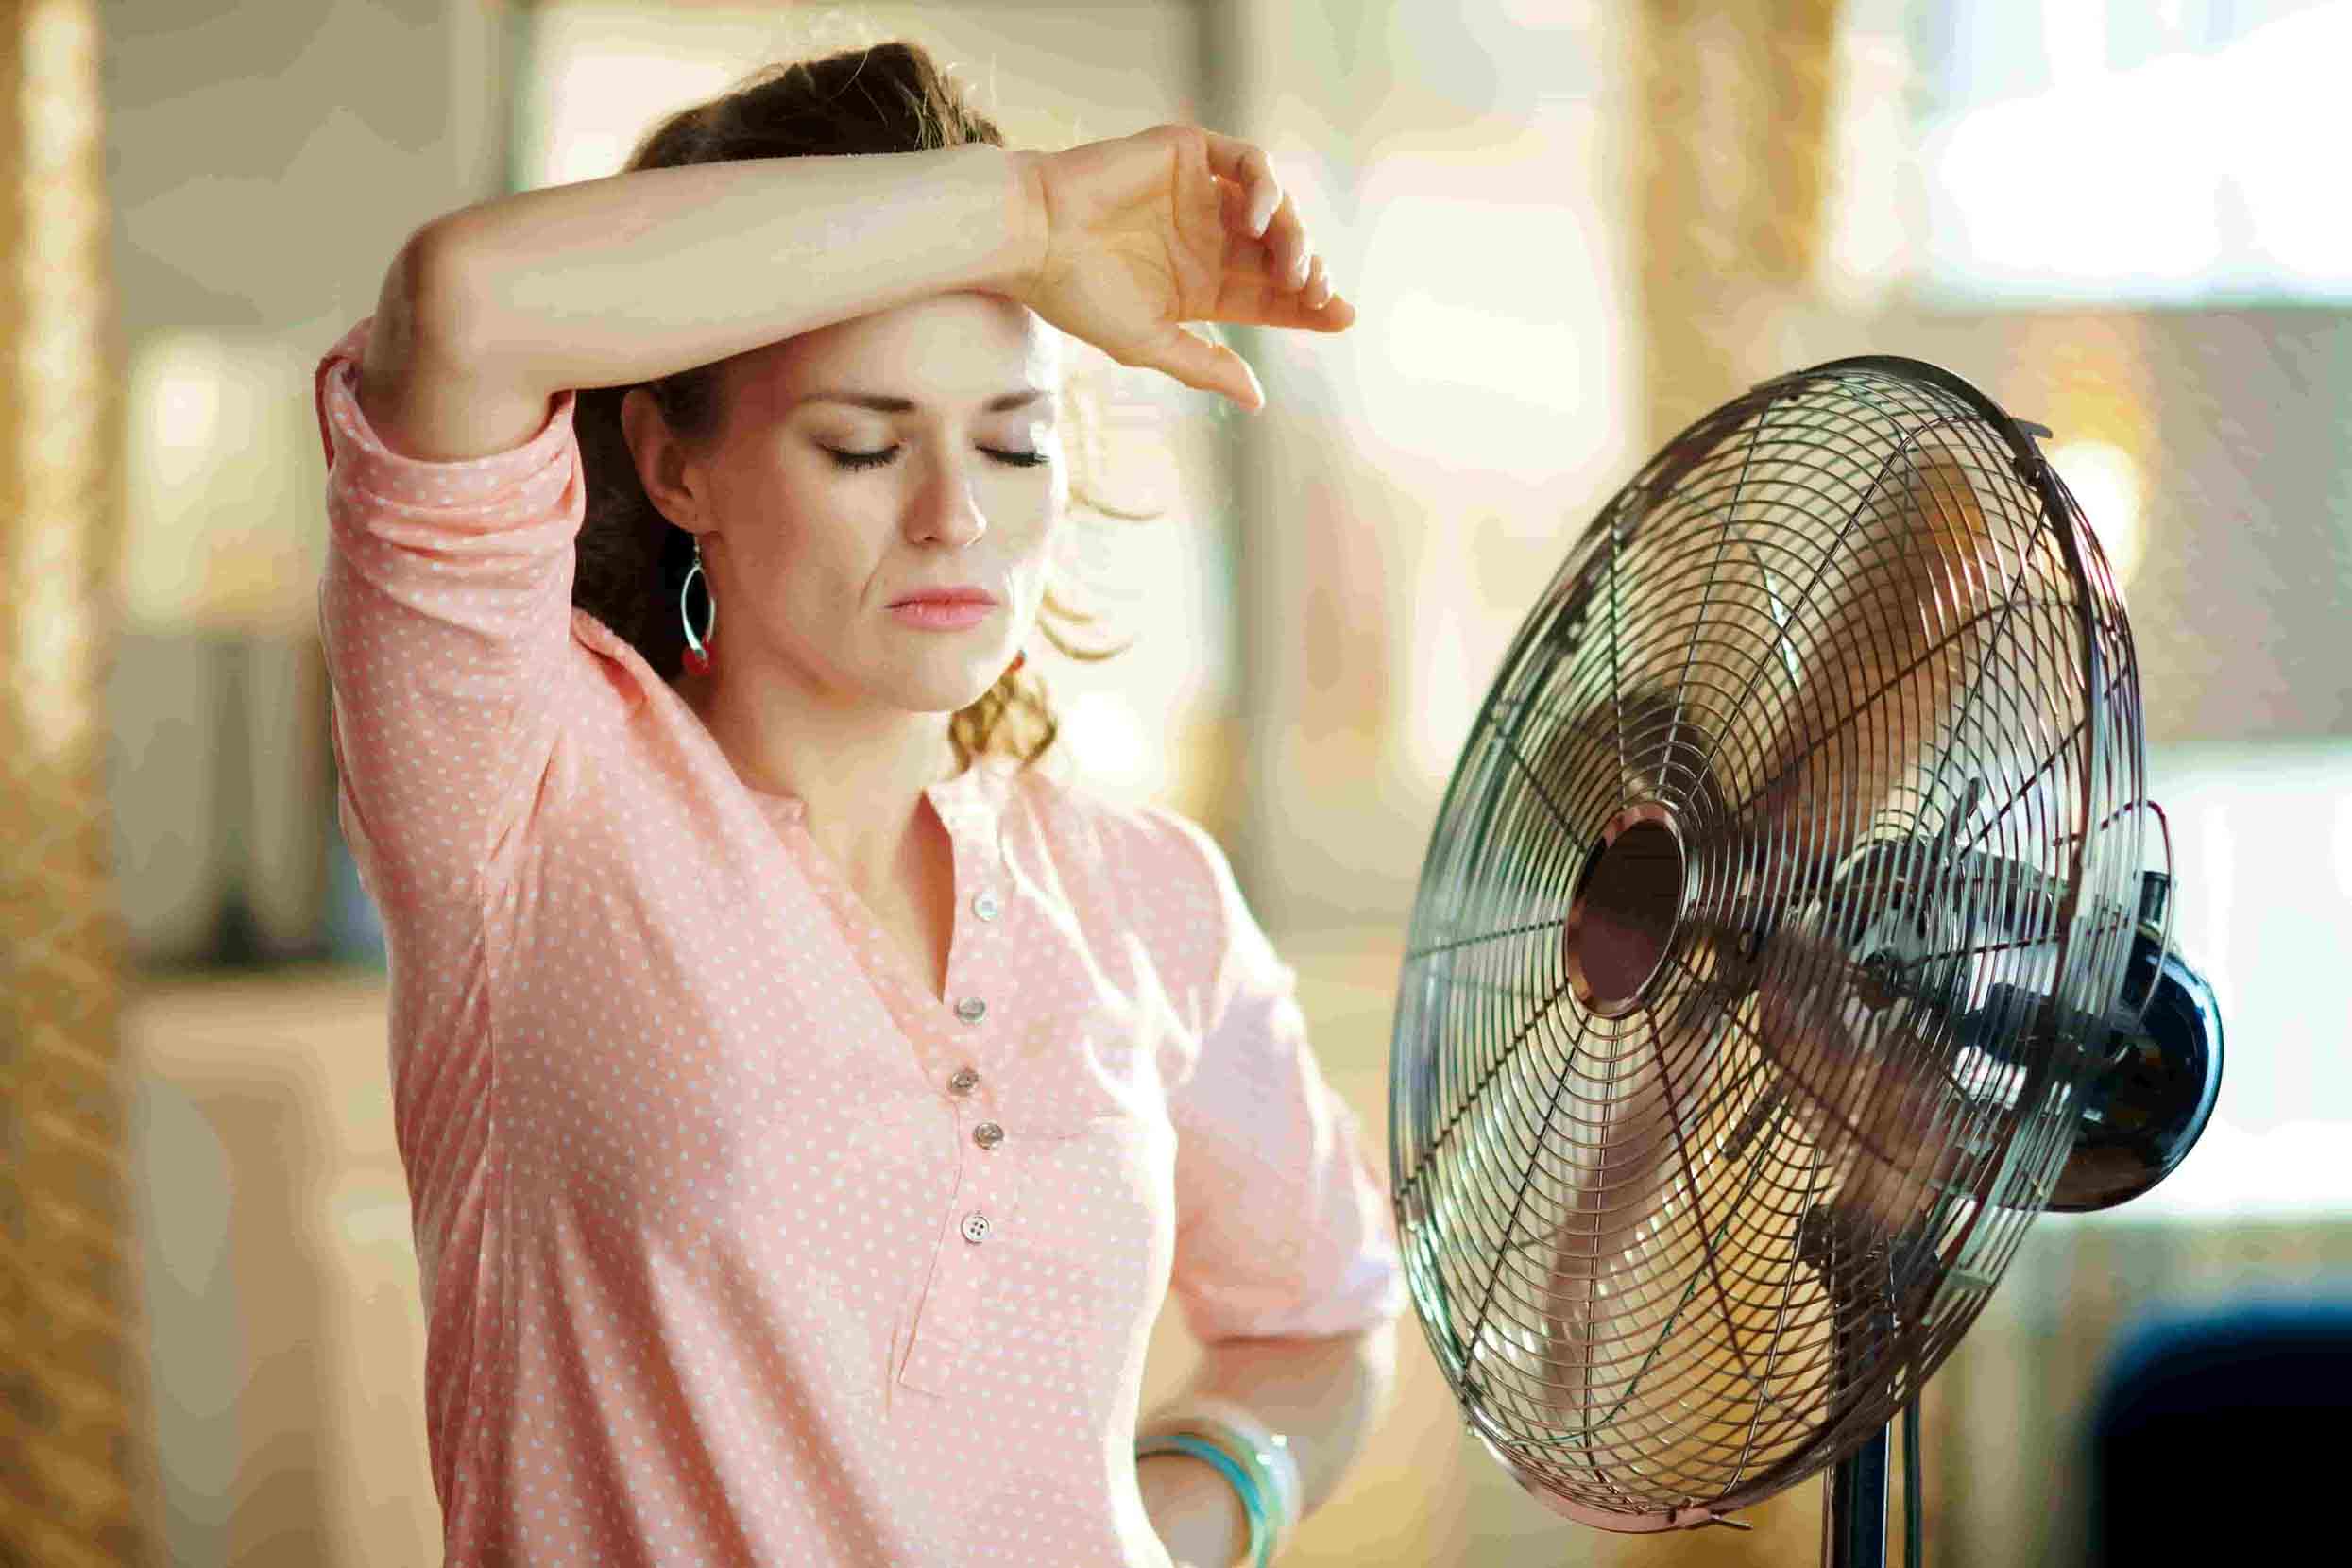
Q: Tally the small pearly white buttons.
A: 5